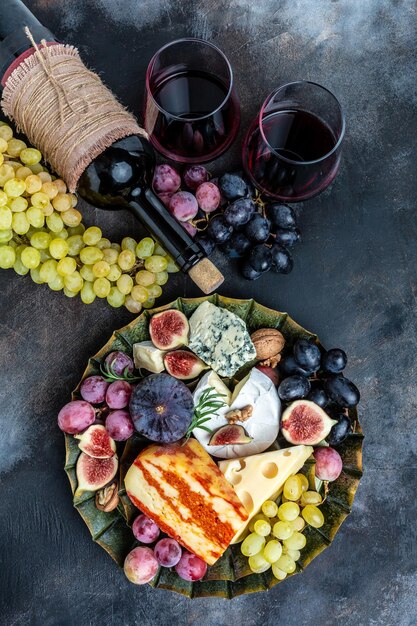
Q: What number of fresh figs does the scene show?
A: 7